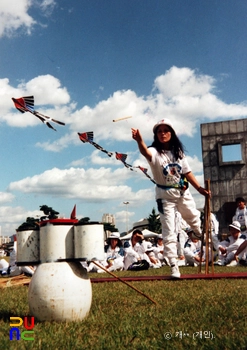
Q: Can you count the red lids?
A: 1